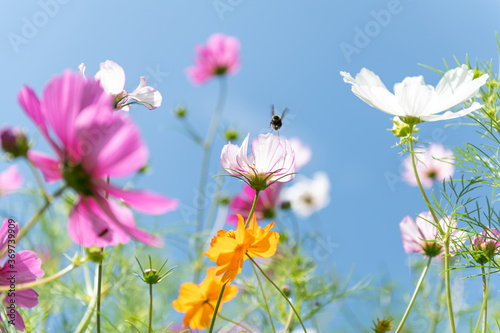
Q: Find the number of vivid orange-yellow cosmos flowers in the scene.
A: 2